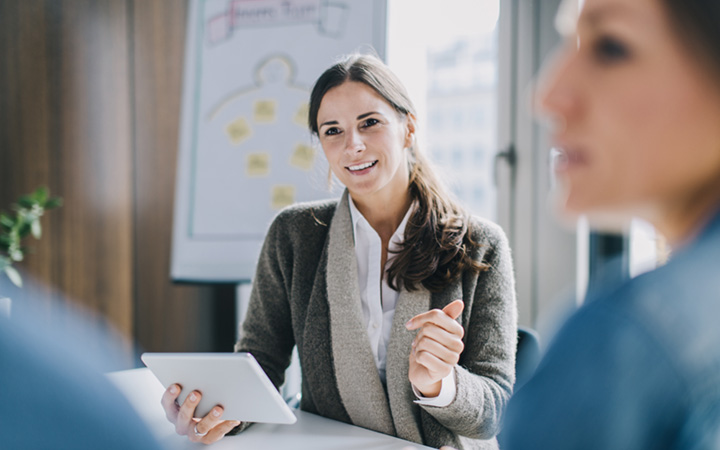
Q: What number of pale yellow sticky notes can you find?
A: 6